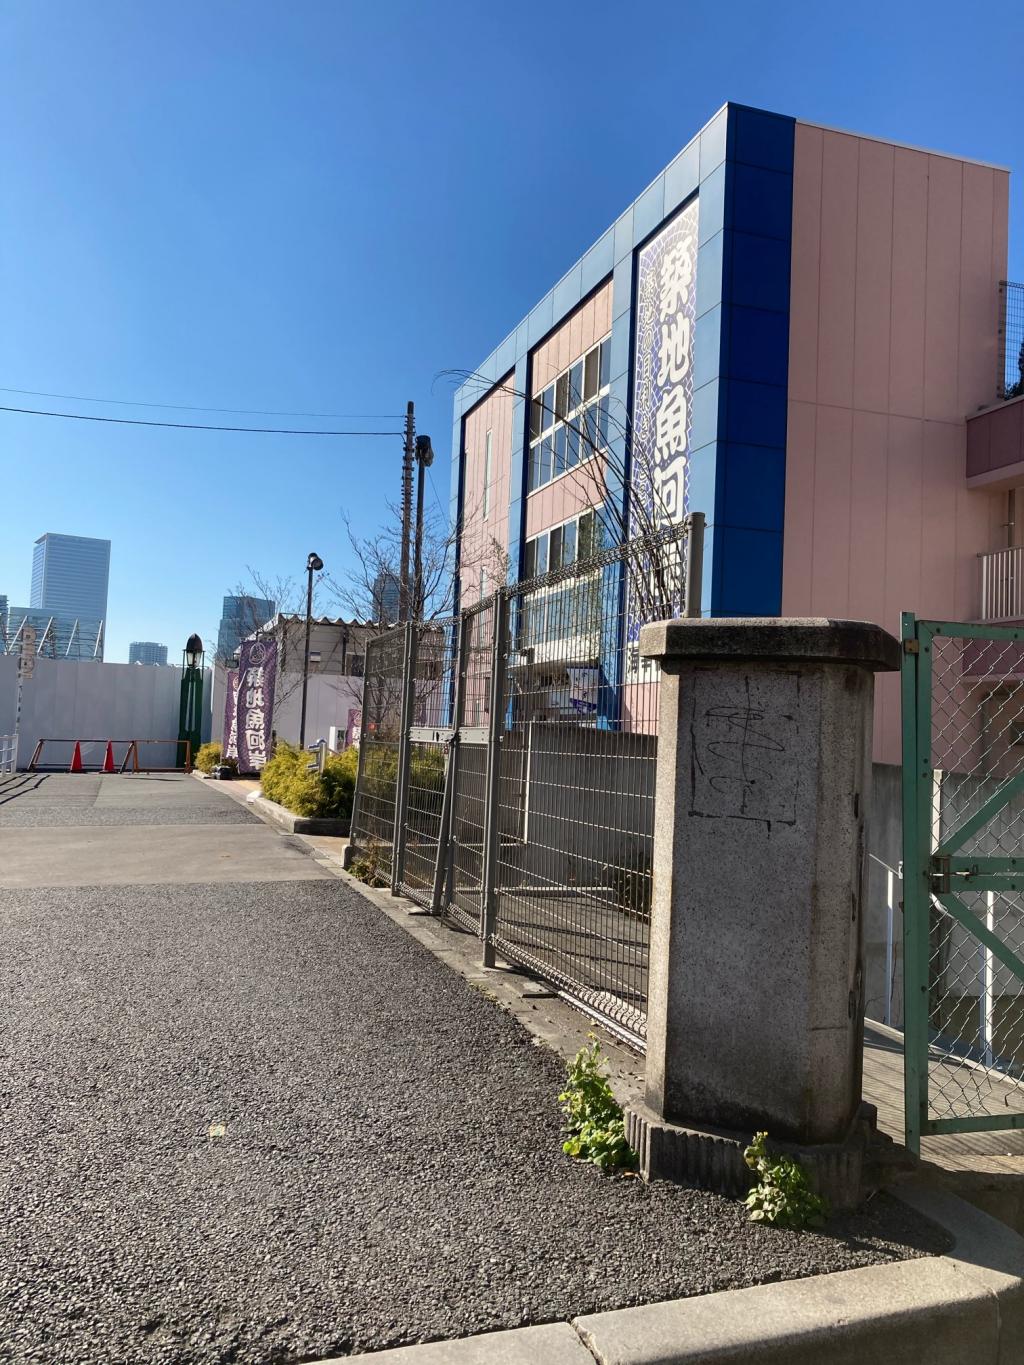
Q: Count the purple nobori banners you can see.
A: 3